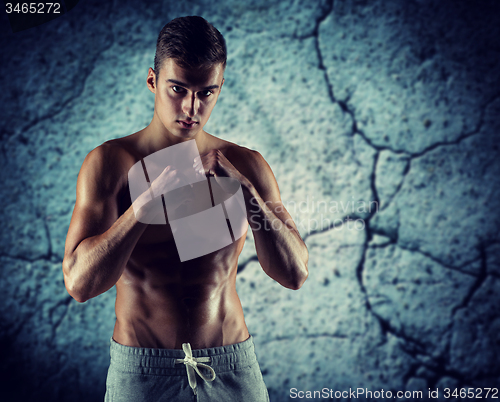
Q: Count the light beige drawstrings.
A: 1